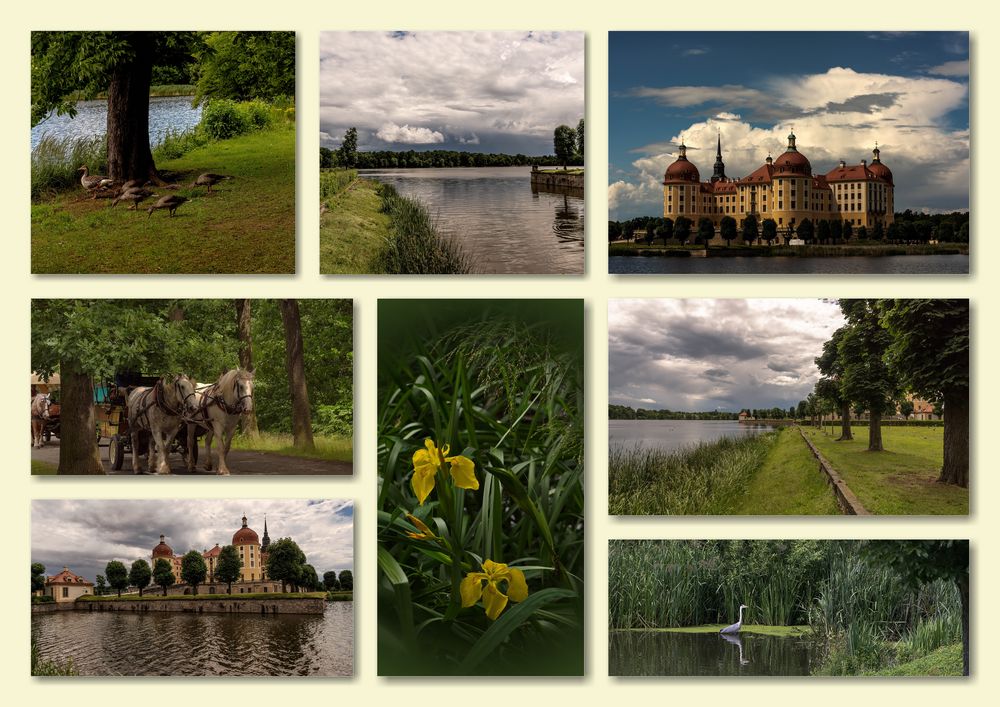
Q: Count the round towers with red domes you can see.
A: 5